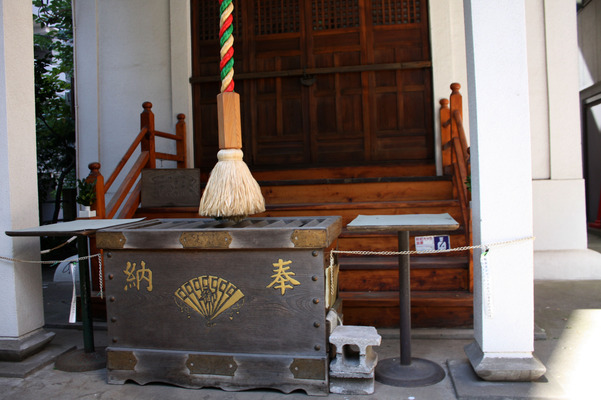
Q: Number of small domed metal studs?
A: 10